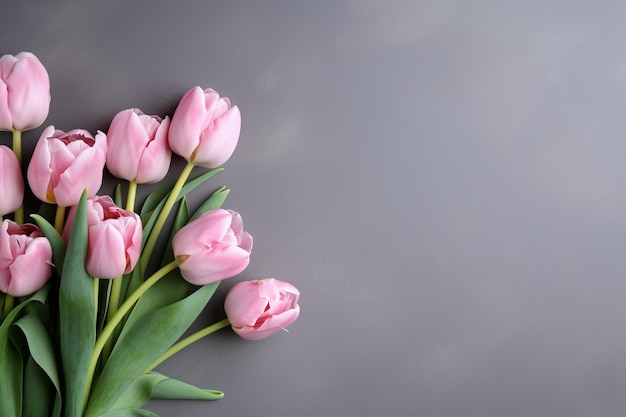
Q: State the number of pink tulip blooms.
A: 9